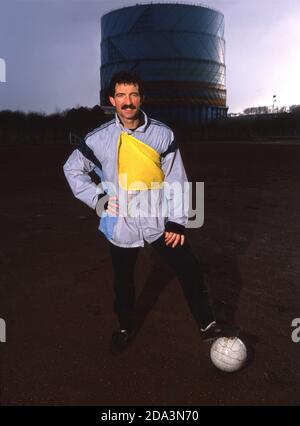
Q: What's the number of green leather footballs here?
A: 0